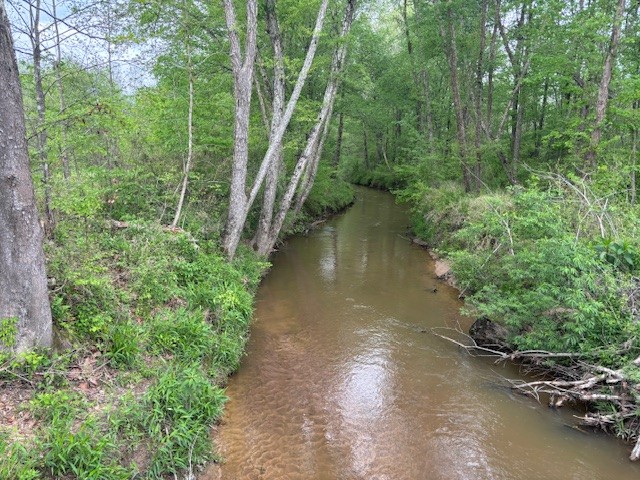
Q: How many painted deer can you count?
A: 0